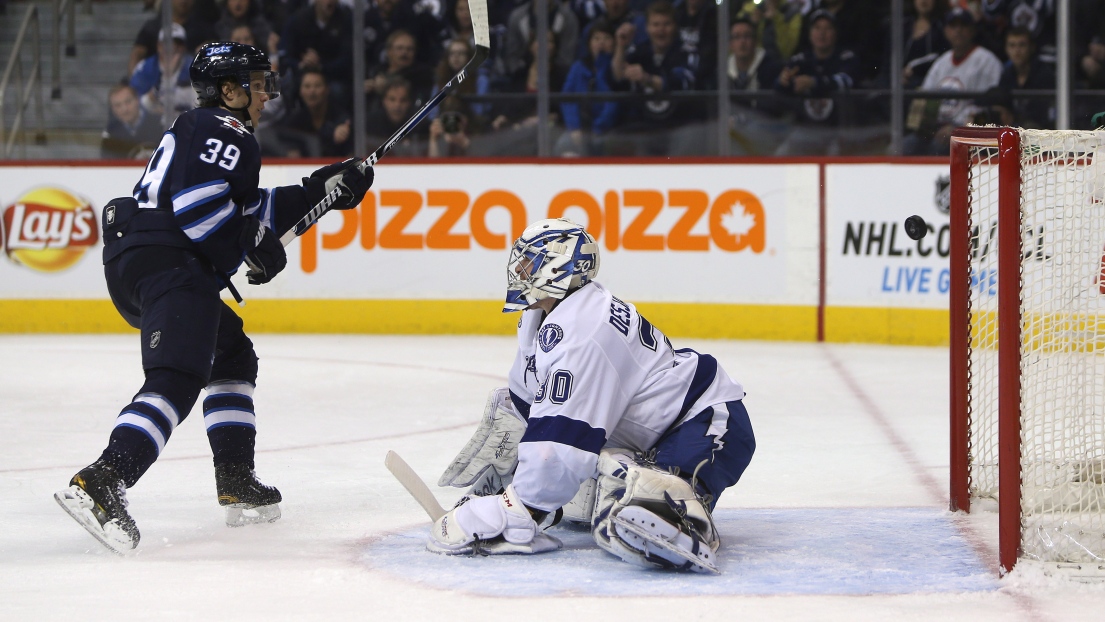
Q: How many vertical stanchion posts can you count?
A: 6